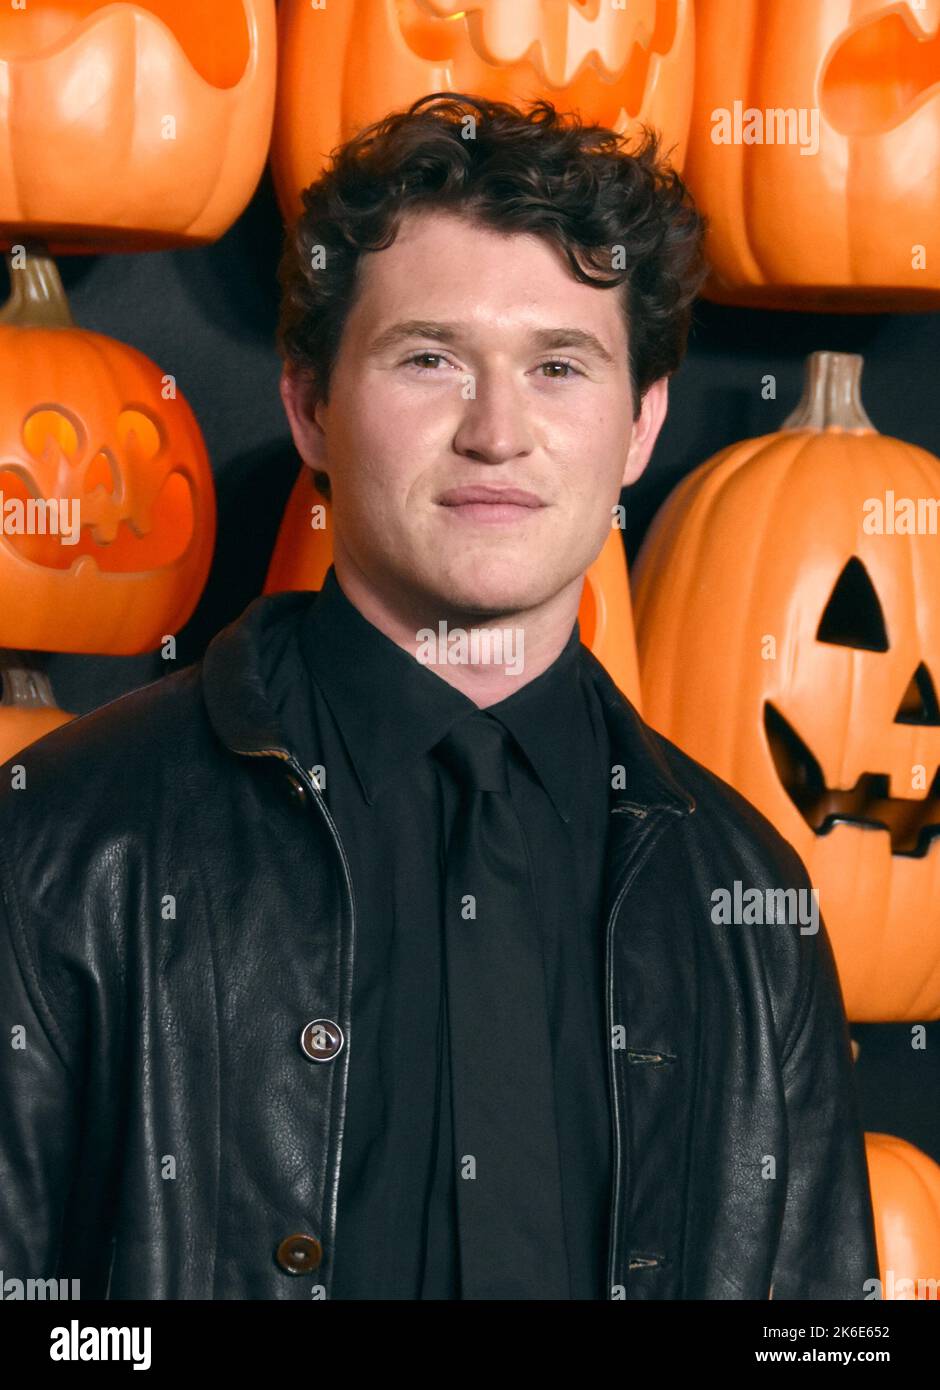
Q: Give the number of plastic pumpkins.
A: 8